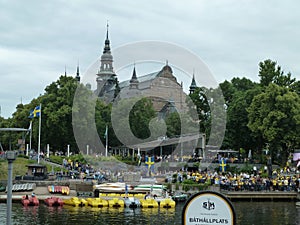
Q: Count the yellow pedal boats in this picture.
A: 5